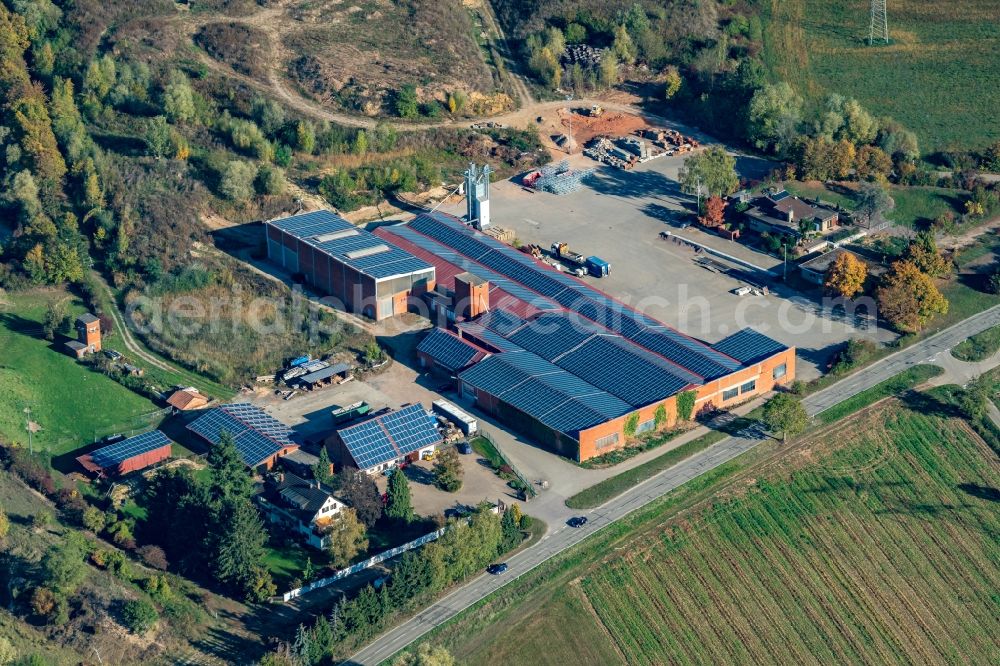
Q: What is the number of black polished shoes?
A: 0